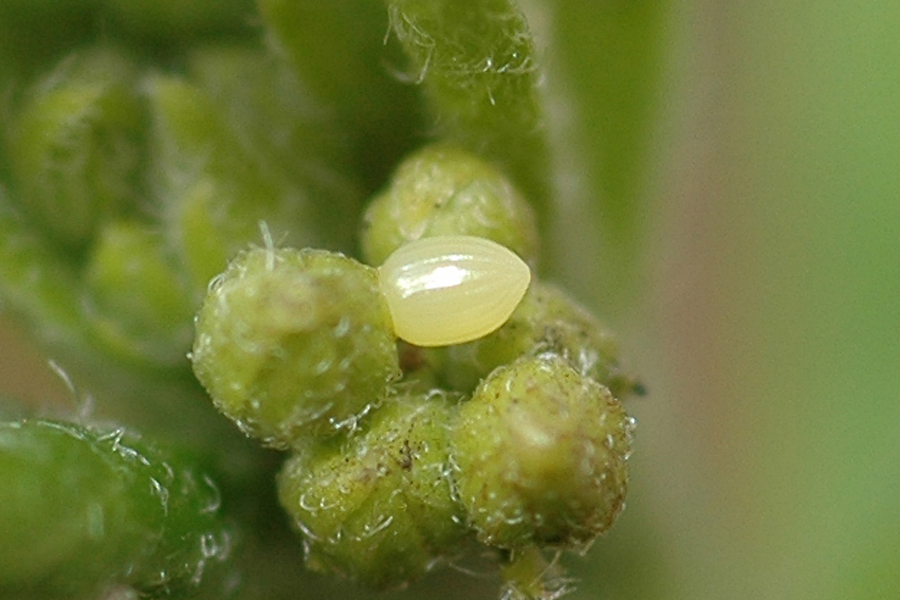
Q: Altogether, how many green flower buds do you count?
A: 5